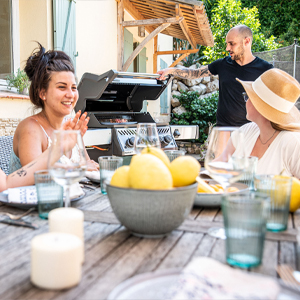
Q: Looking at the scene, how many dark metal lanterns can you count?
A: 1